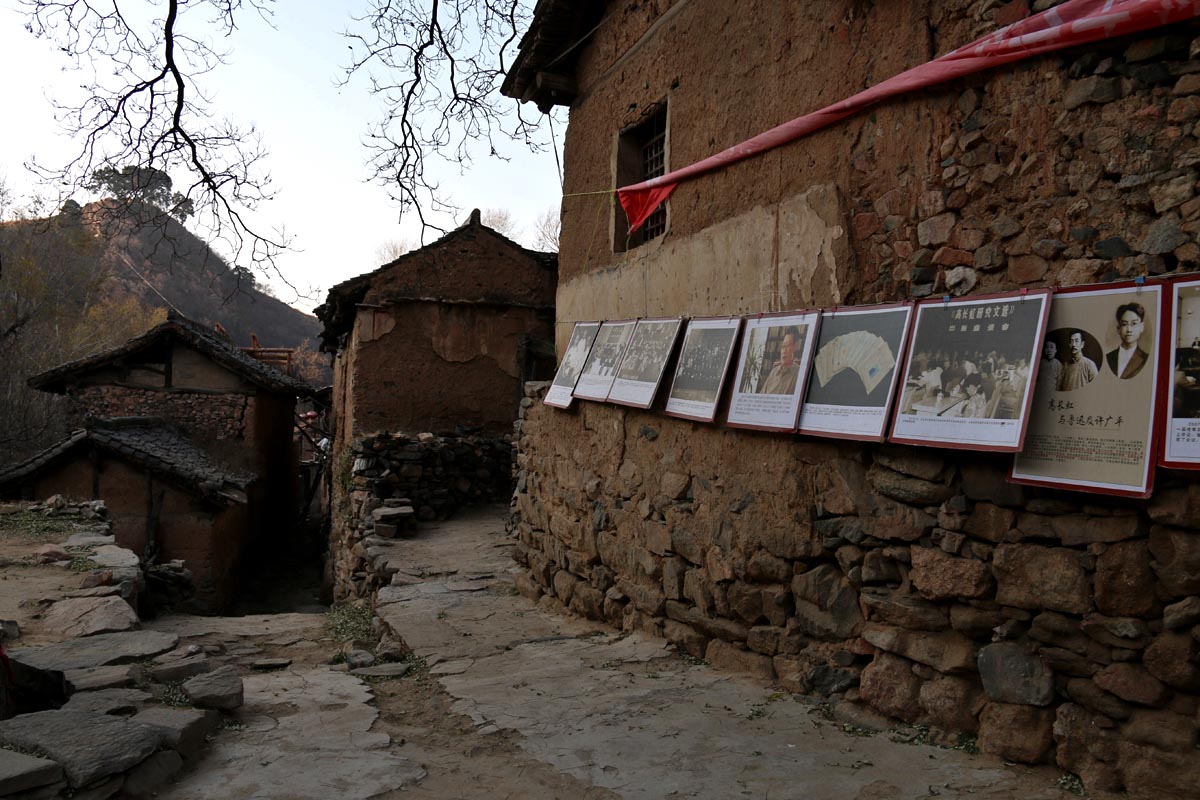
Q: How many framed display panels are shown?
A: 9